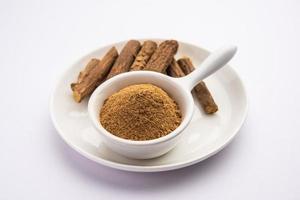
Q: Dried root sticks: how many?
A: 7